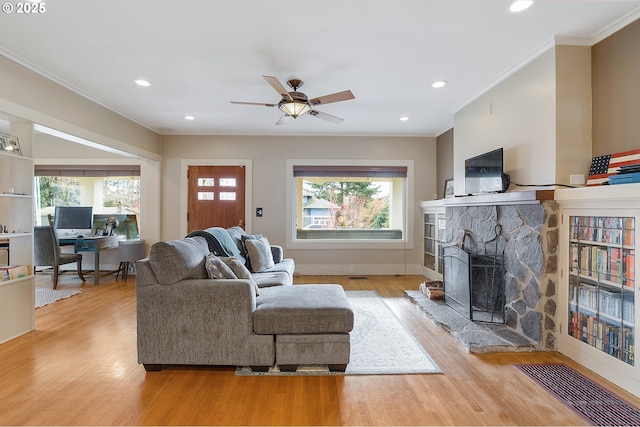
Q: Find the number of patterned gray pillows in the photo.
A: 2